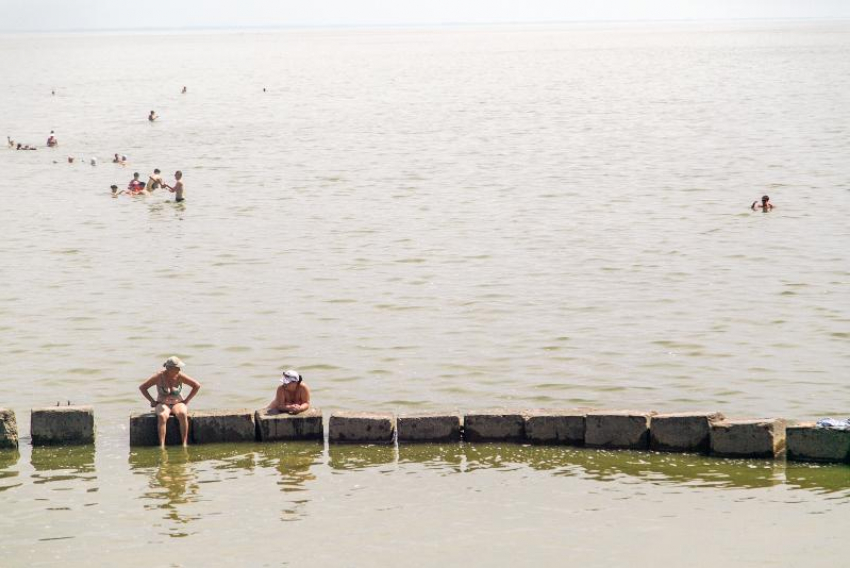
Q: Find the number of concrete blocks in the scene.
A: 13